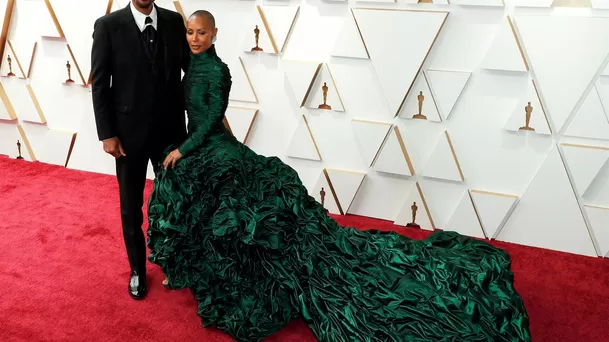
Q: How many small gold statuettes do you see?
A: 9